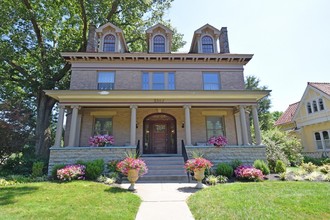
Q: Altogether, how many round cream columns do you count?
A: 6